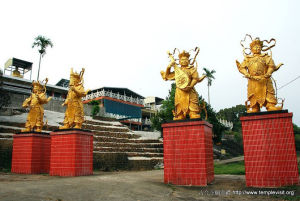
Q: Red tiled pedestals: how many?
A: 4